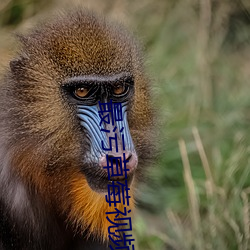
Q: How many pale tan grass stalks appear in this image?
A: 2